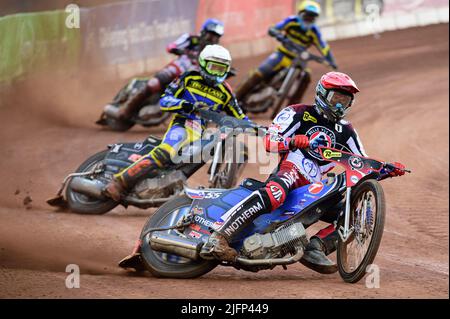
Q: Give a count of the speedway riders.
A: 4